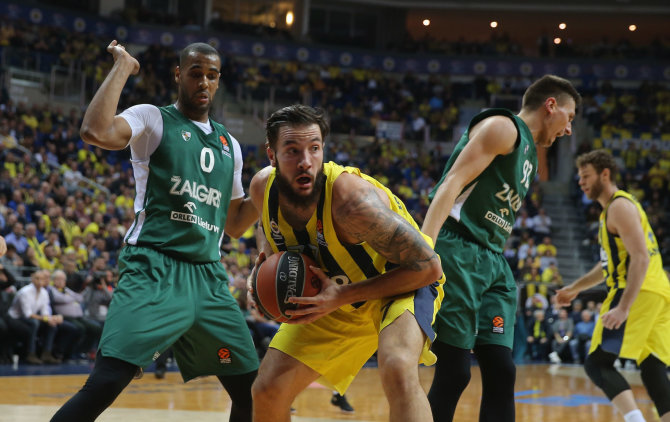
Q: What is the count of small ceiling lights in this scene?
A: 5